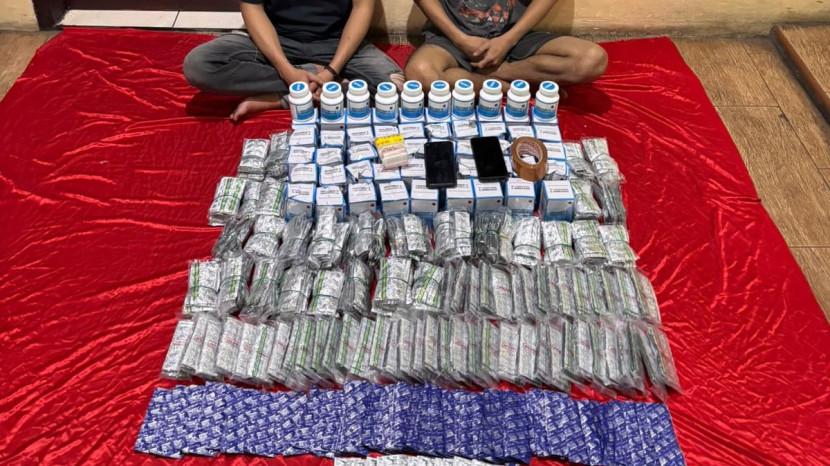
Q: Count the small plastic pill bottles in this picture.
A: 10